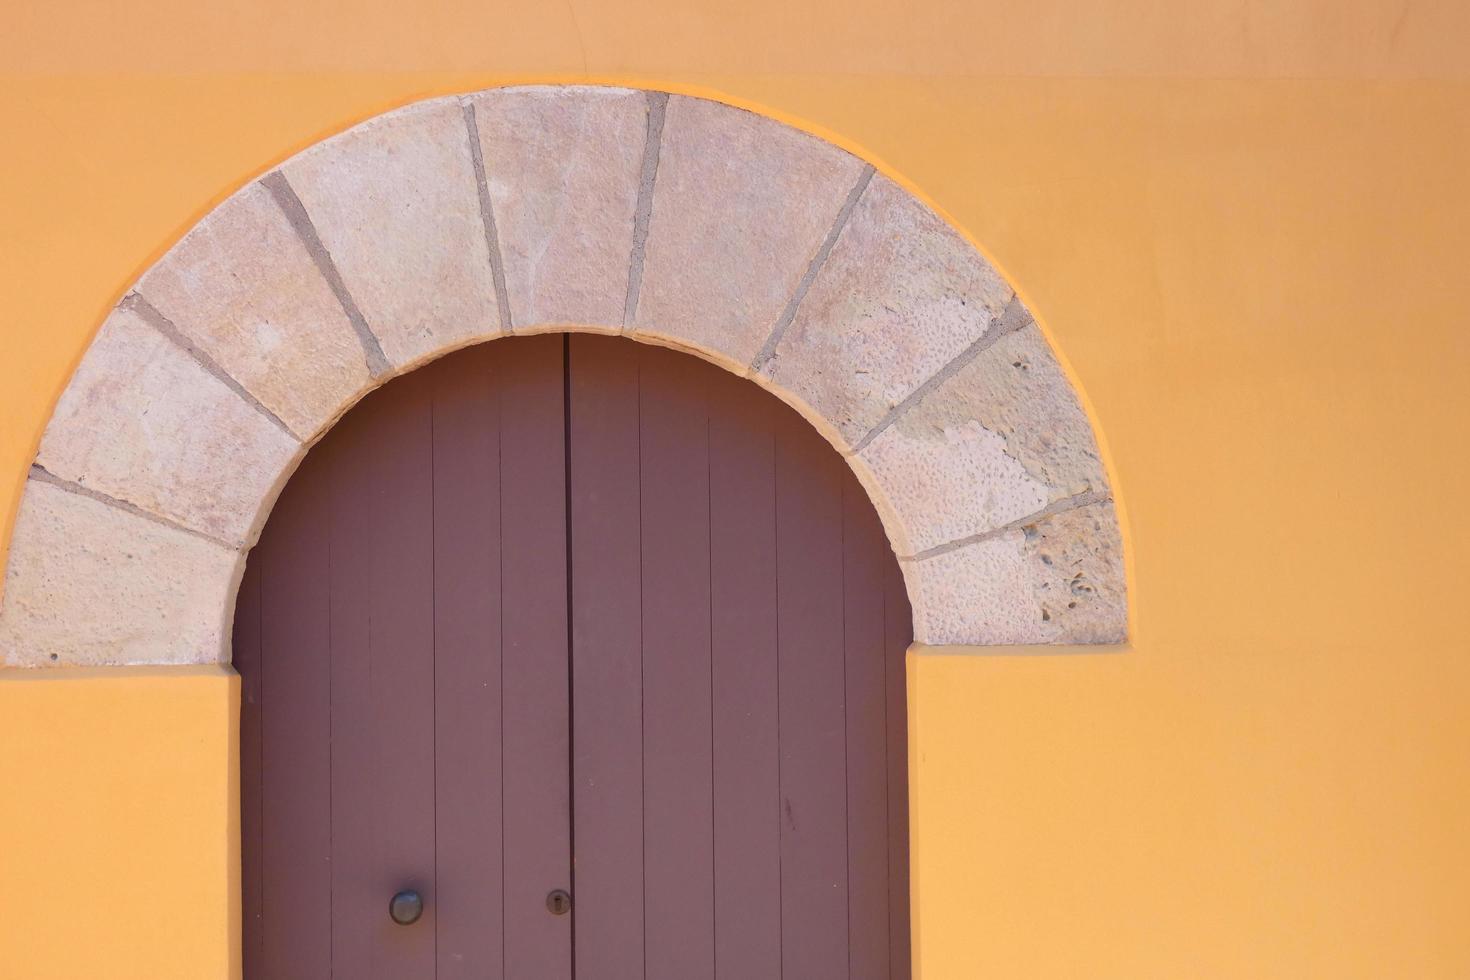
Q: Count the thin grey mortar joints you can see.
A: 8